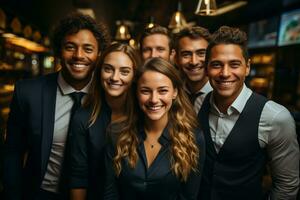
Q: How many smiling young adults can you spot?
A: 6